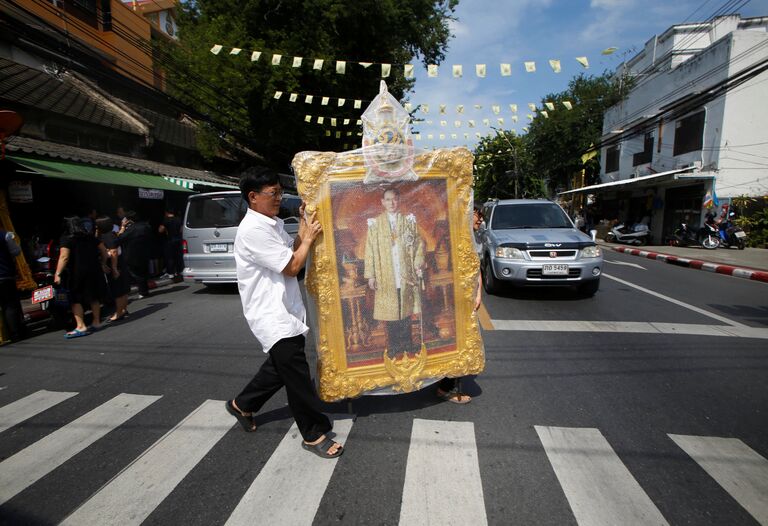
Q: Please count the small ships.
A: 0